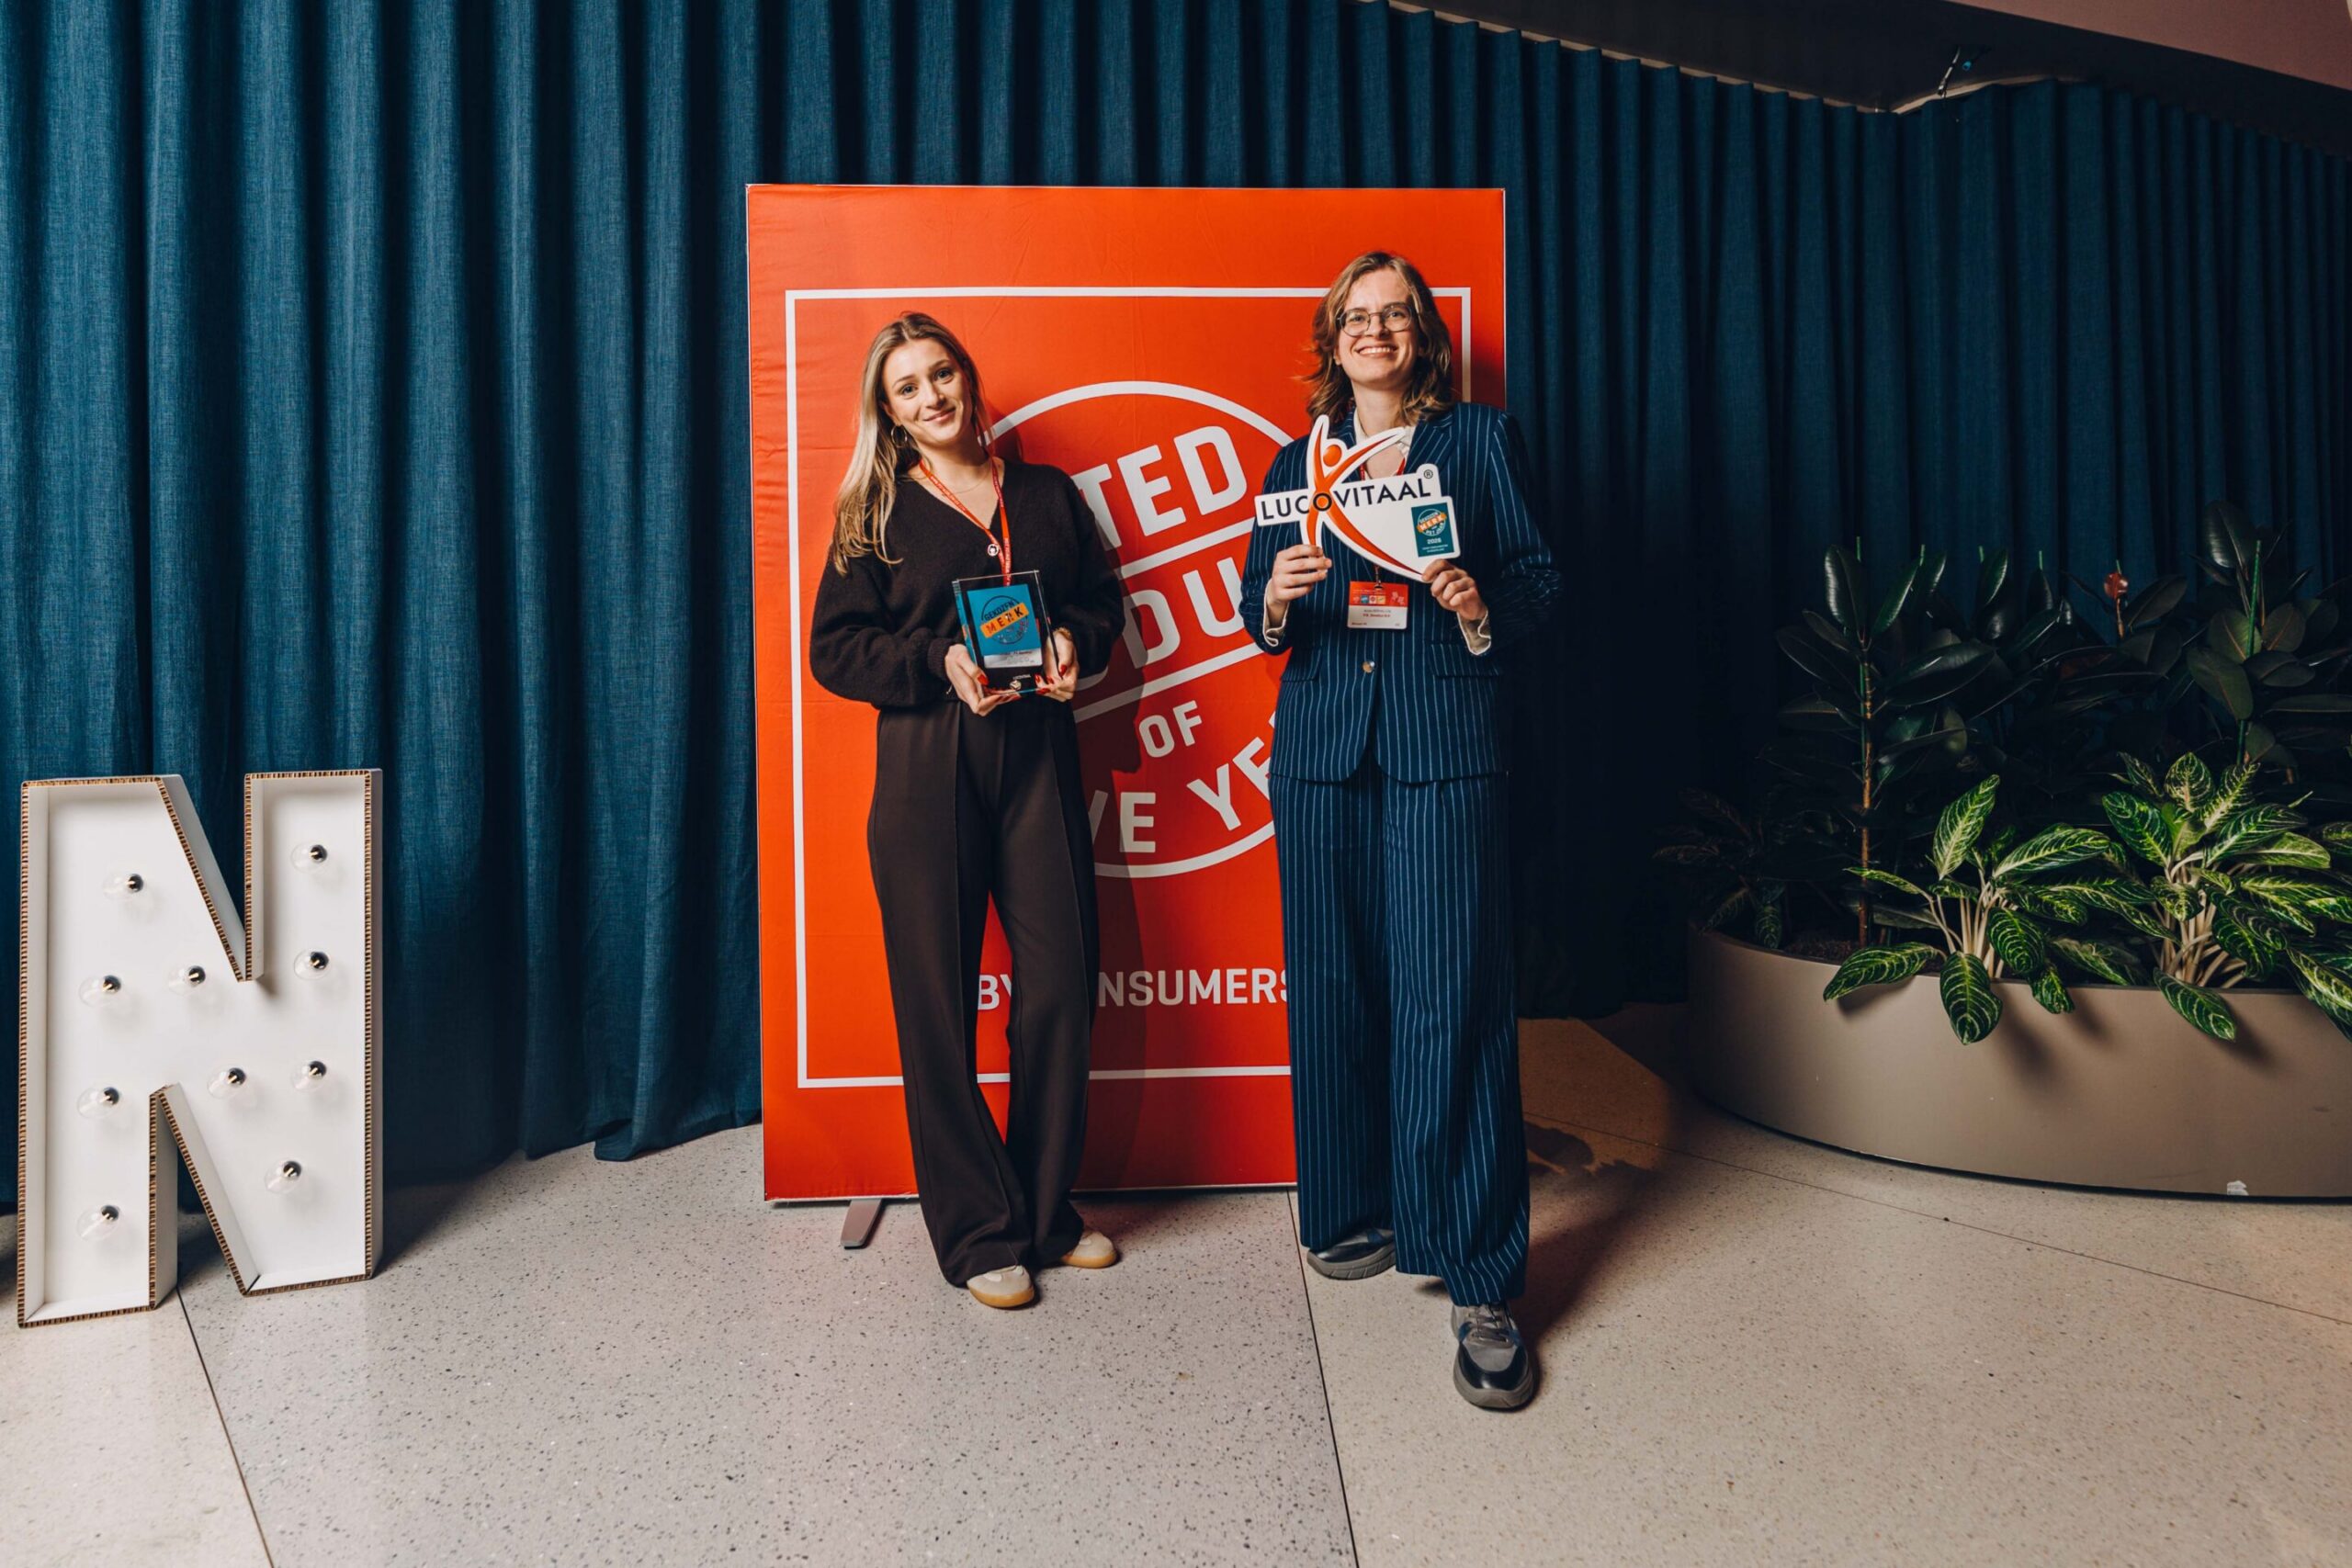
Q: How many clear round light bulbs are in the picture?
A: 10